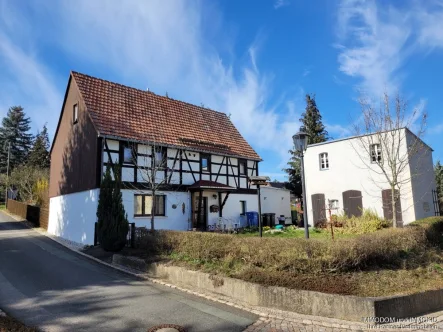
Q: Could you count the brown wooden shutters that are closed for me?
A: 3